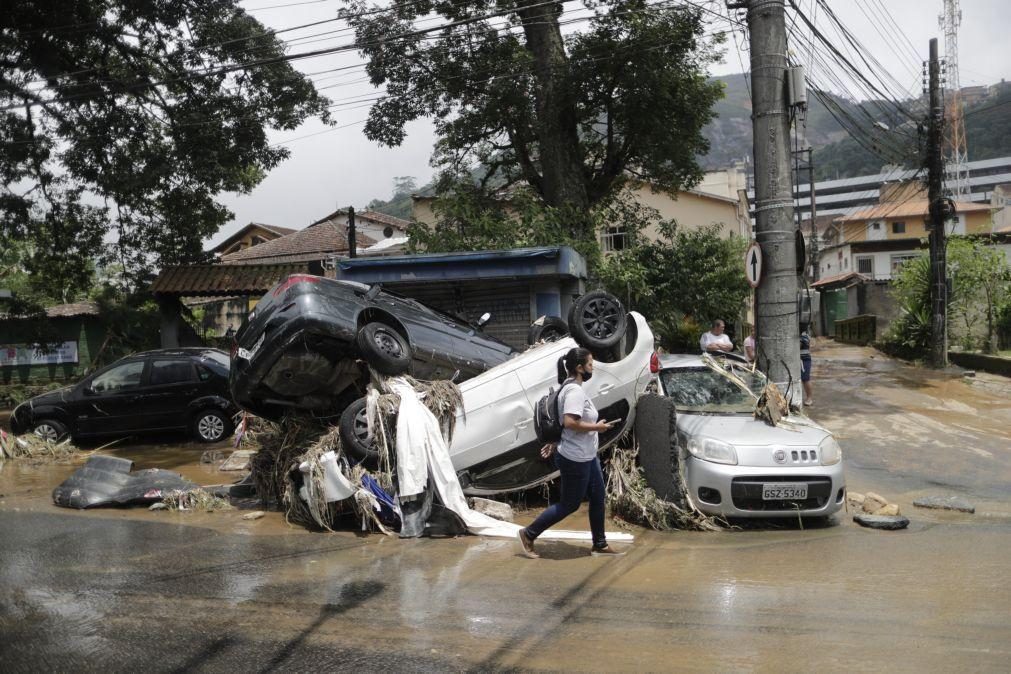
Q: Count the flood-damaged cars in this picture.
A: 4